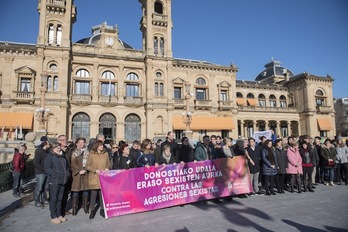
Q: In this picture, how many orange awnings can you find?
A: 5